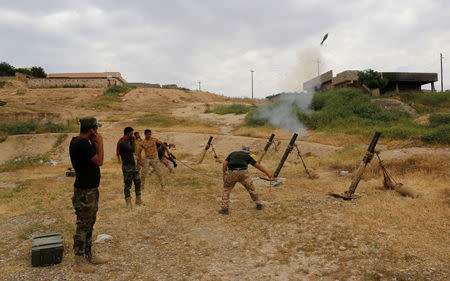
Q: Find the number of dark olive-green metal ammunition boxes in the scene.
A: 1